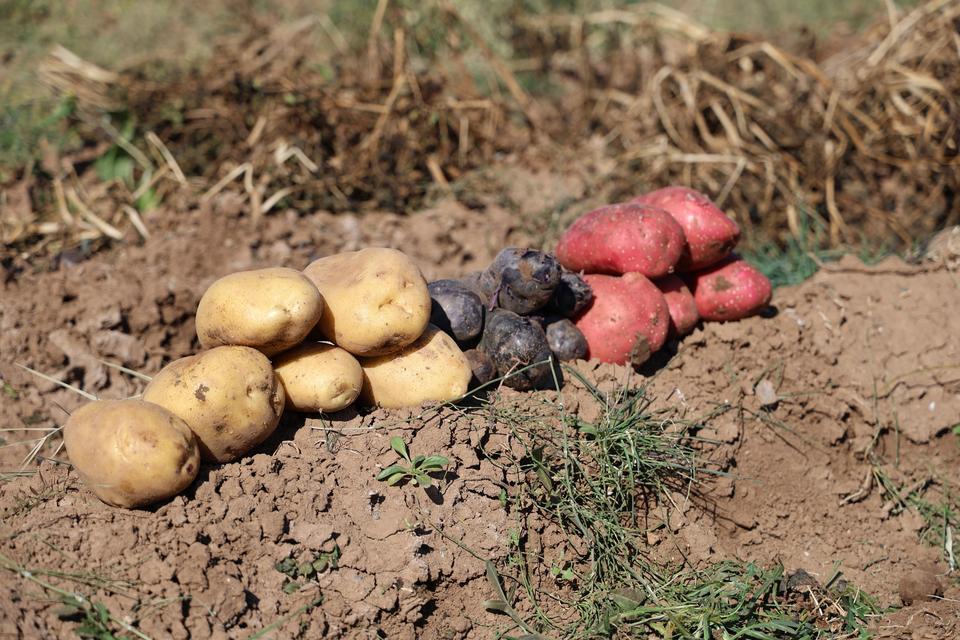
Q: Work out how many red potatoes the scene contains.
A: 5